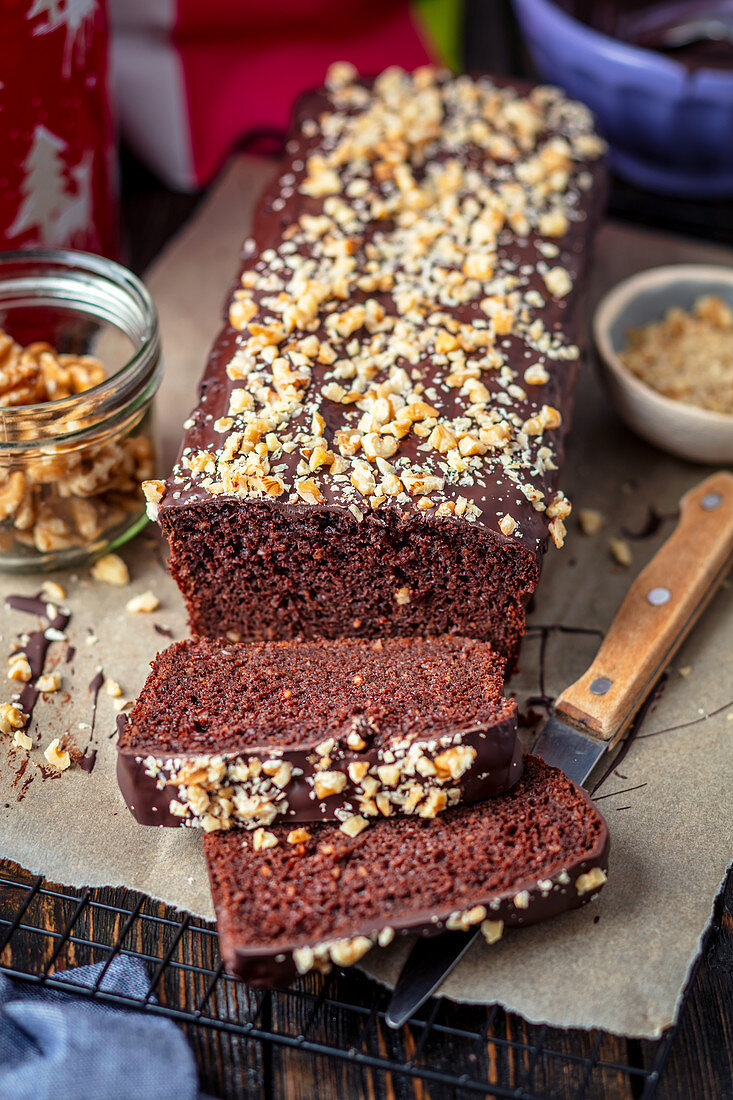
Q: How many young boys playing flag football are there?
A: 0